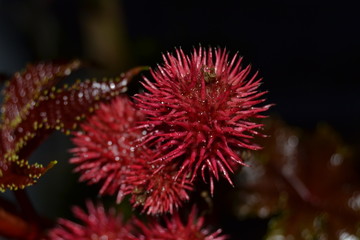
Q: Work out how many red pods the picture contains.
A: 5